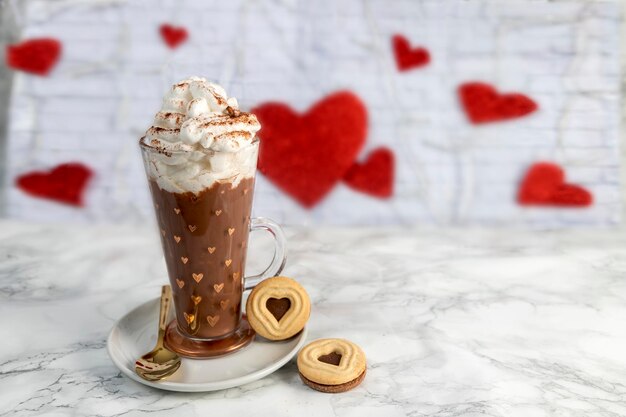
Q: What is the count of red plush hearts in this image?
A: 8